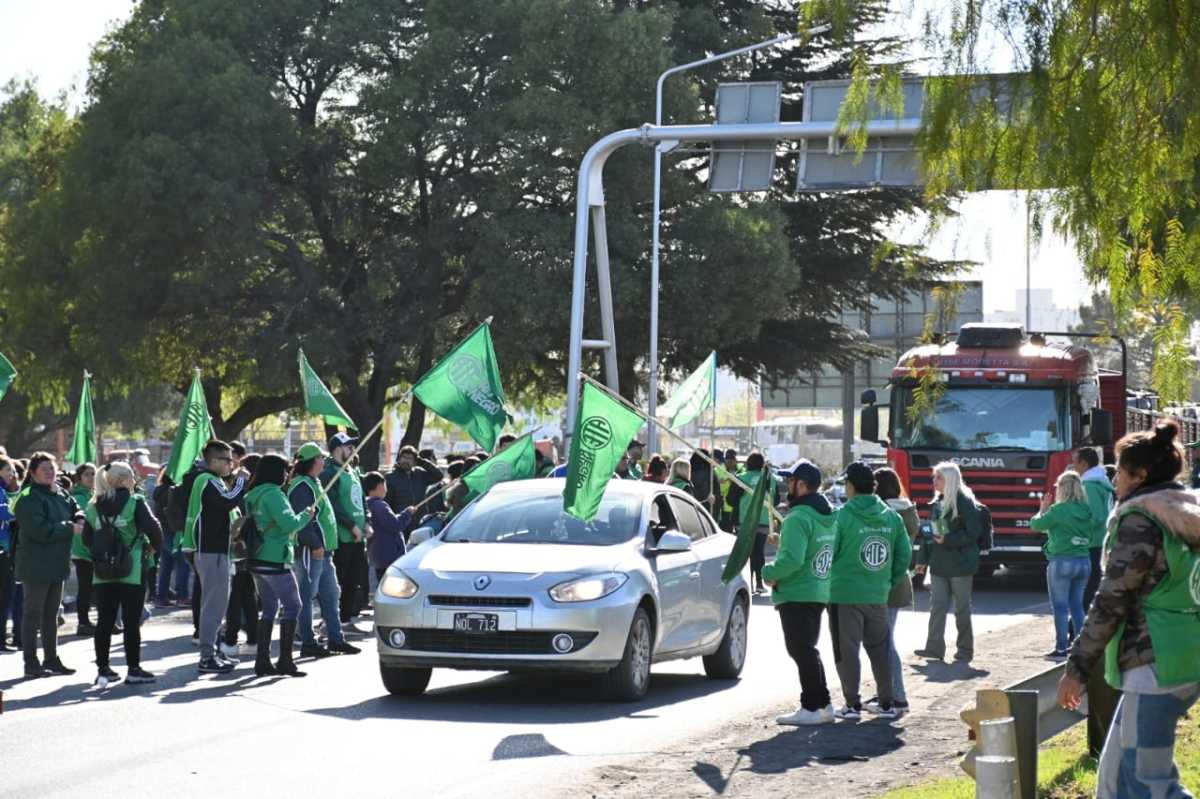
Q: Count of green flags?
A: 9